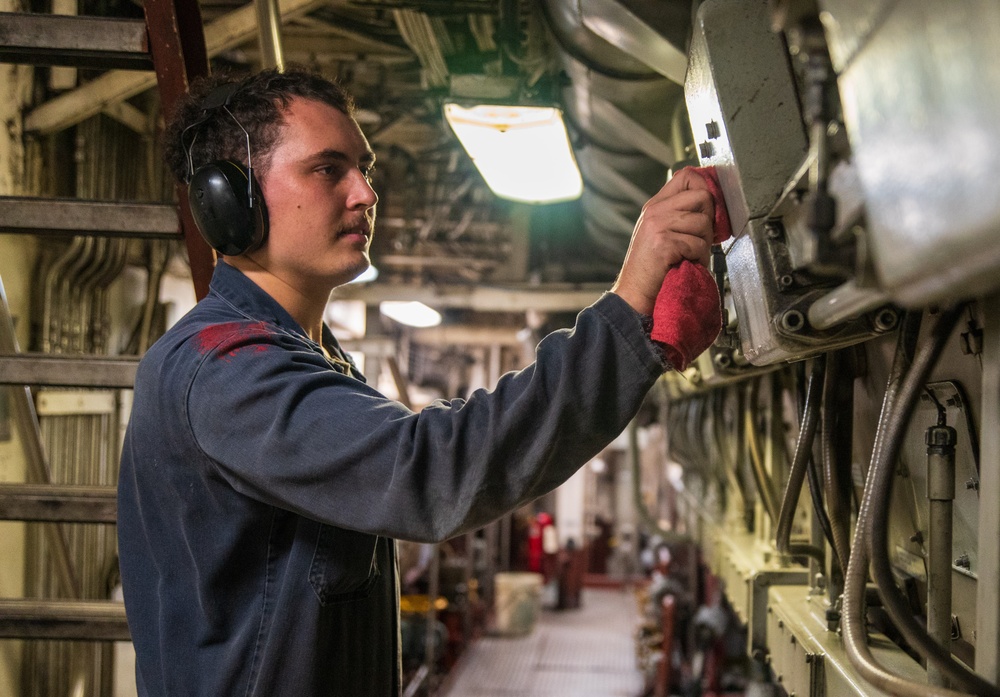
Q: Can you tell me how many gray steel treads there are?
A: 5